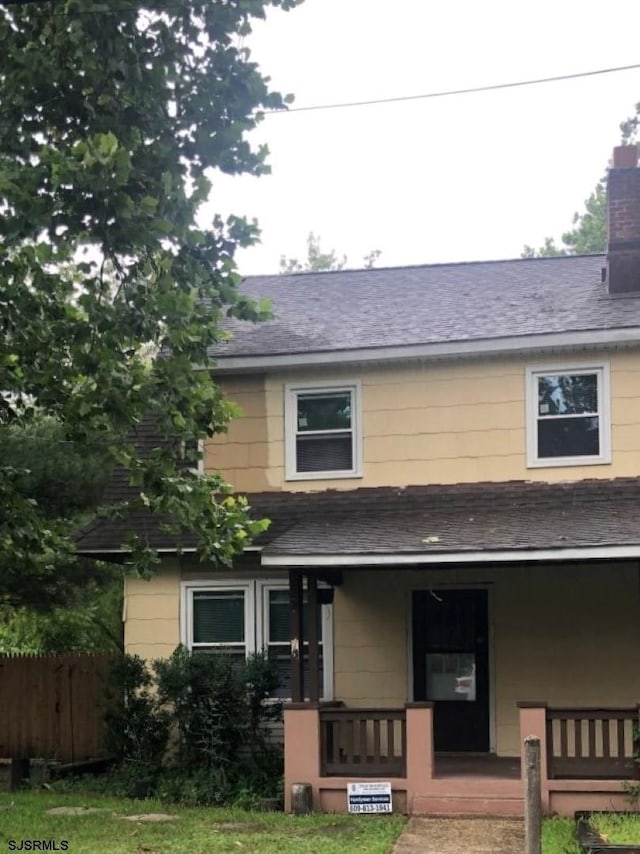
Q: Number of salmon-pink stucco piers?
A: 3